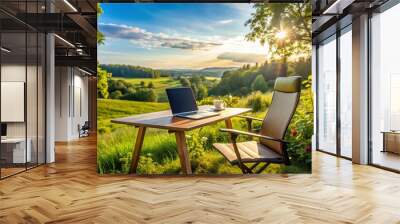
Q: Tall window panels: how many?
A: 3